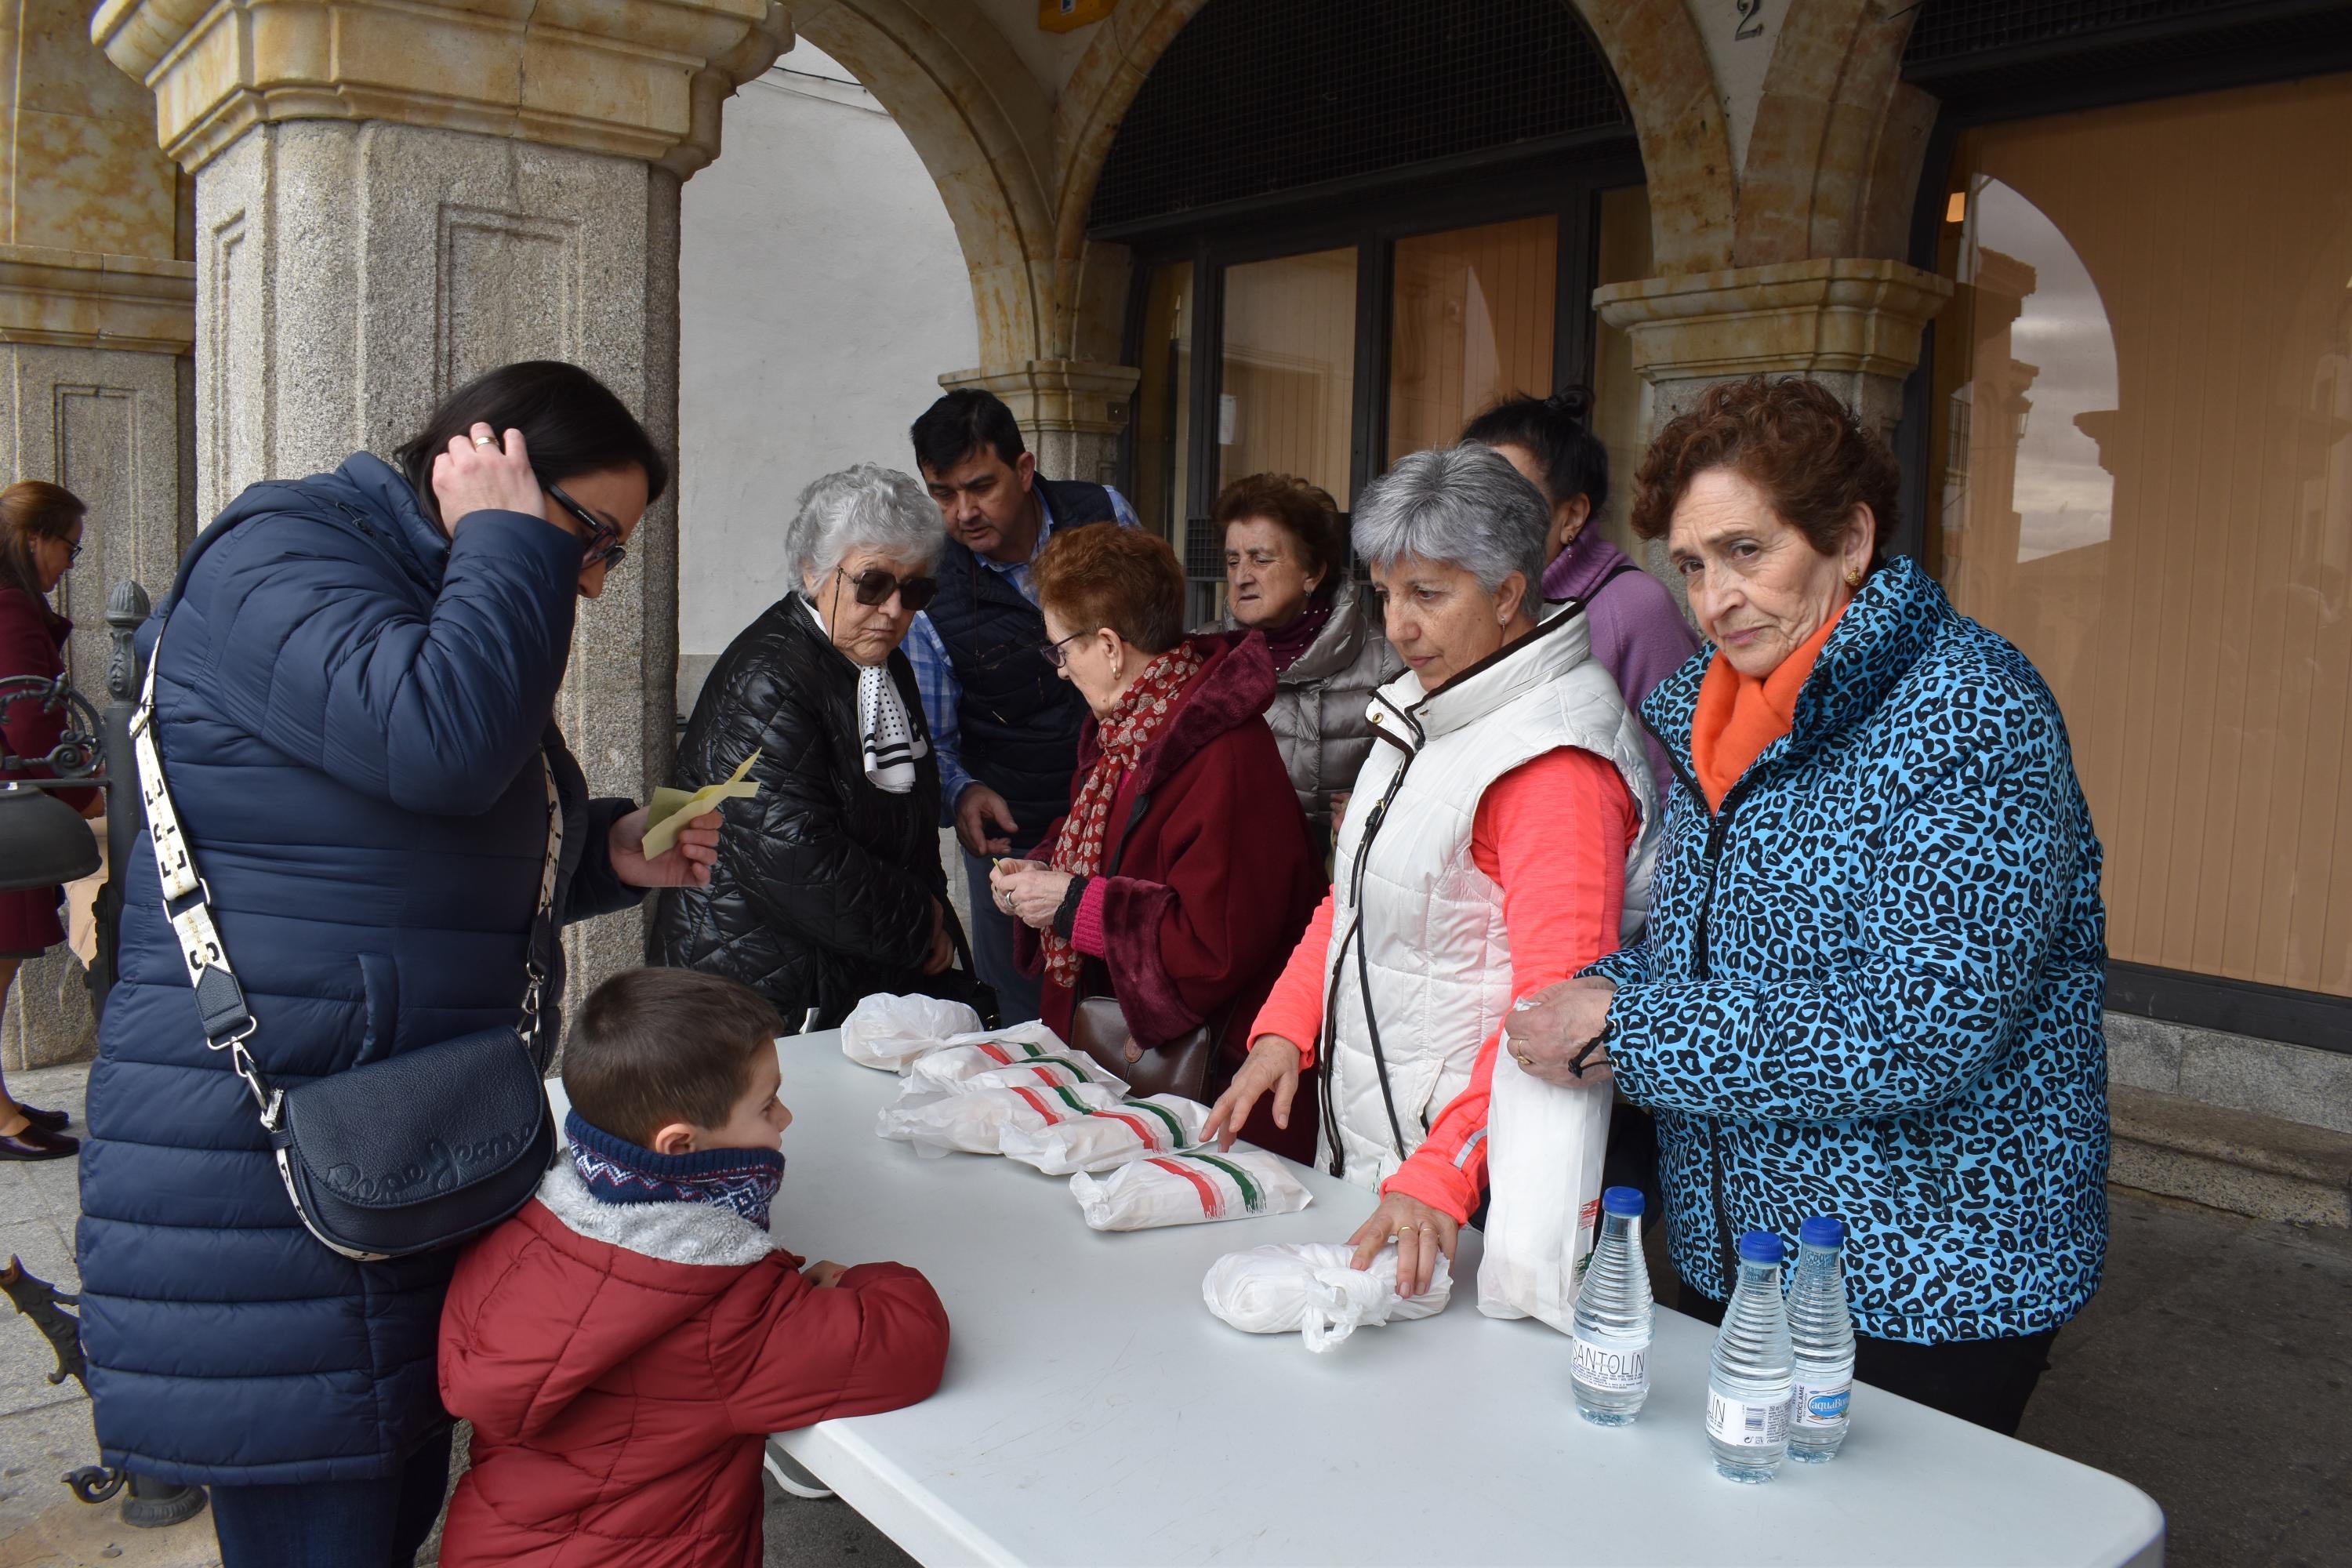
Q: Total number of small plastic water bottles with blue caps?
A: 3